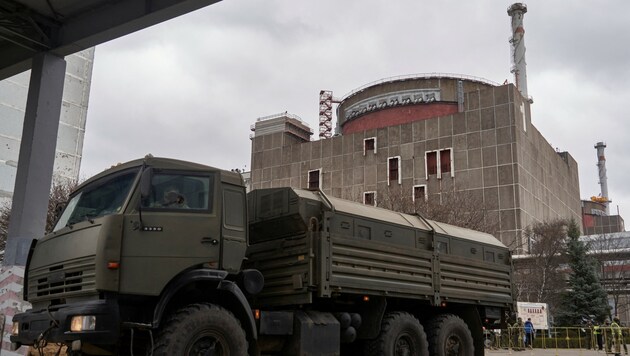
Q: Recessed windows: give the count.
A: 7